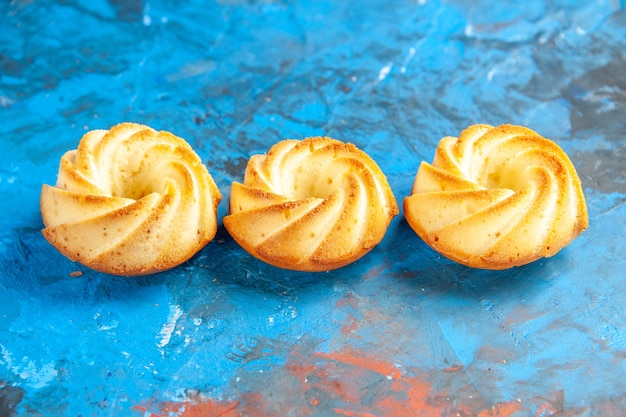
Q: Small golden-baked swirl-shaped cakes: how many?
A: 3